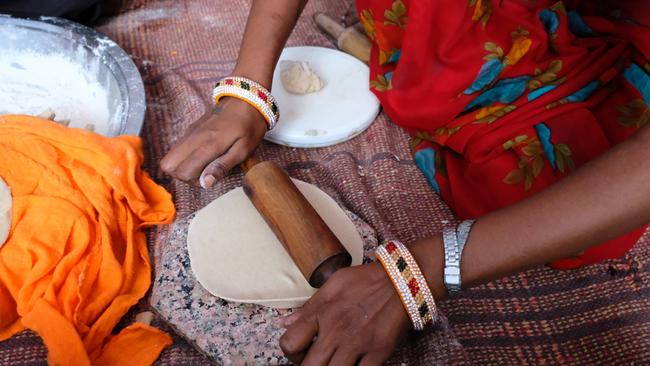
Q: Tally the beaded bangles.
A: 2